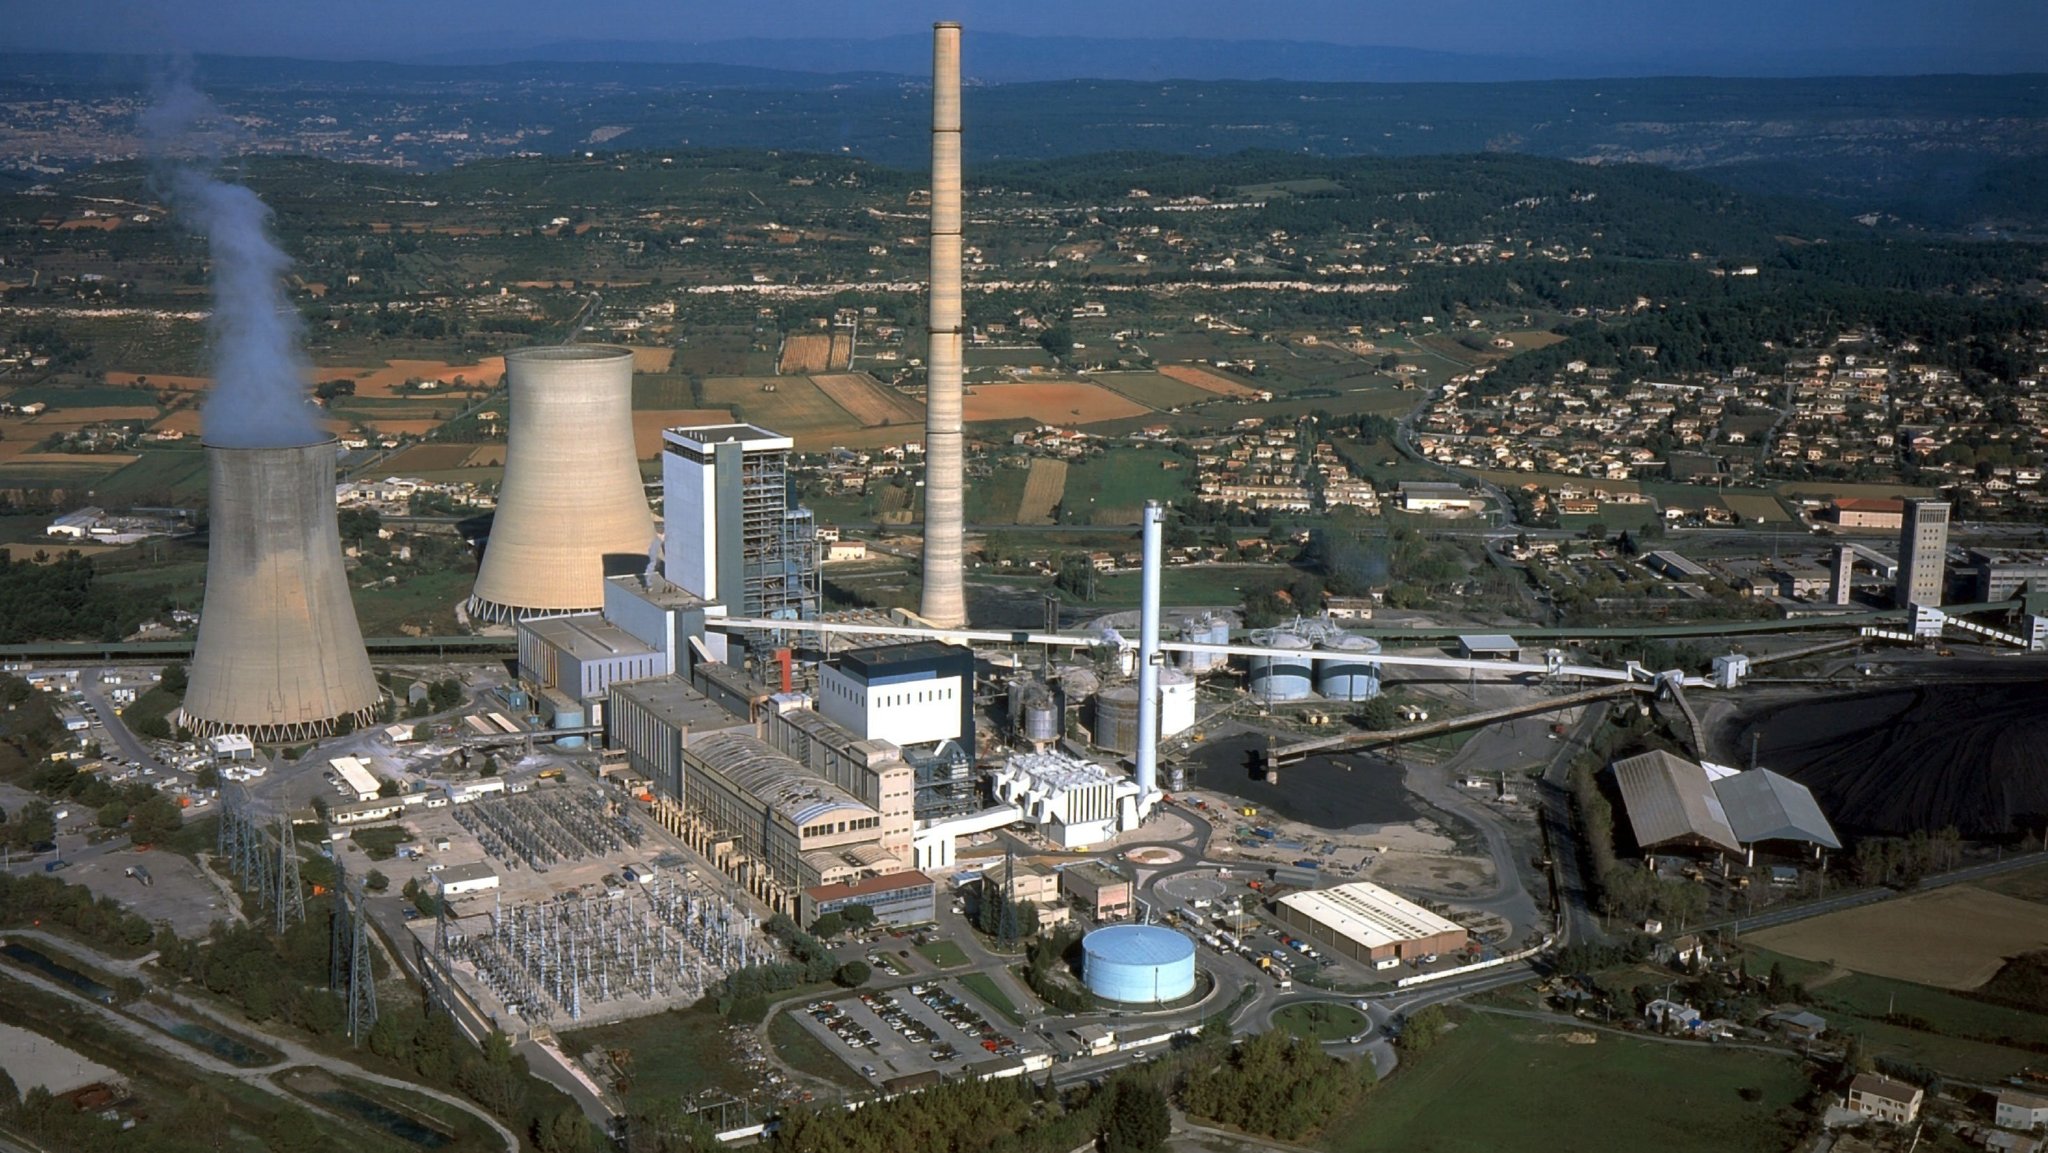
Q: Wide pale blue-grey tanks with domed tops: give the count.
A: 2